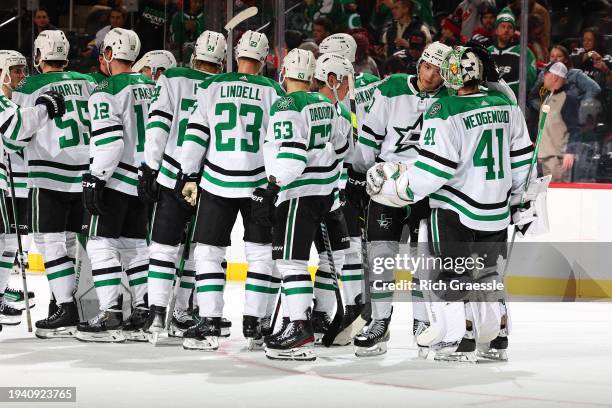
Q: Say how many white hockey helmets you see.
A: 10